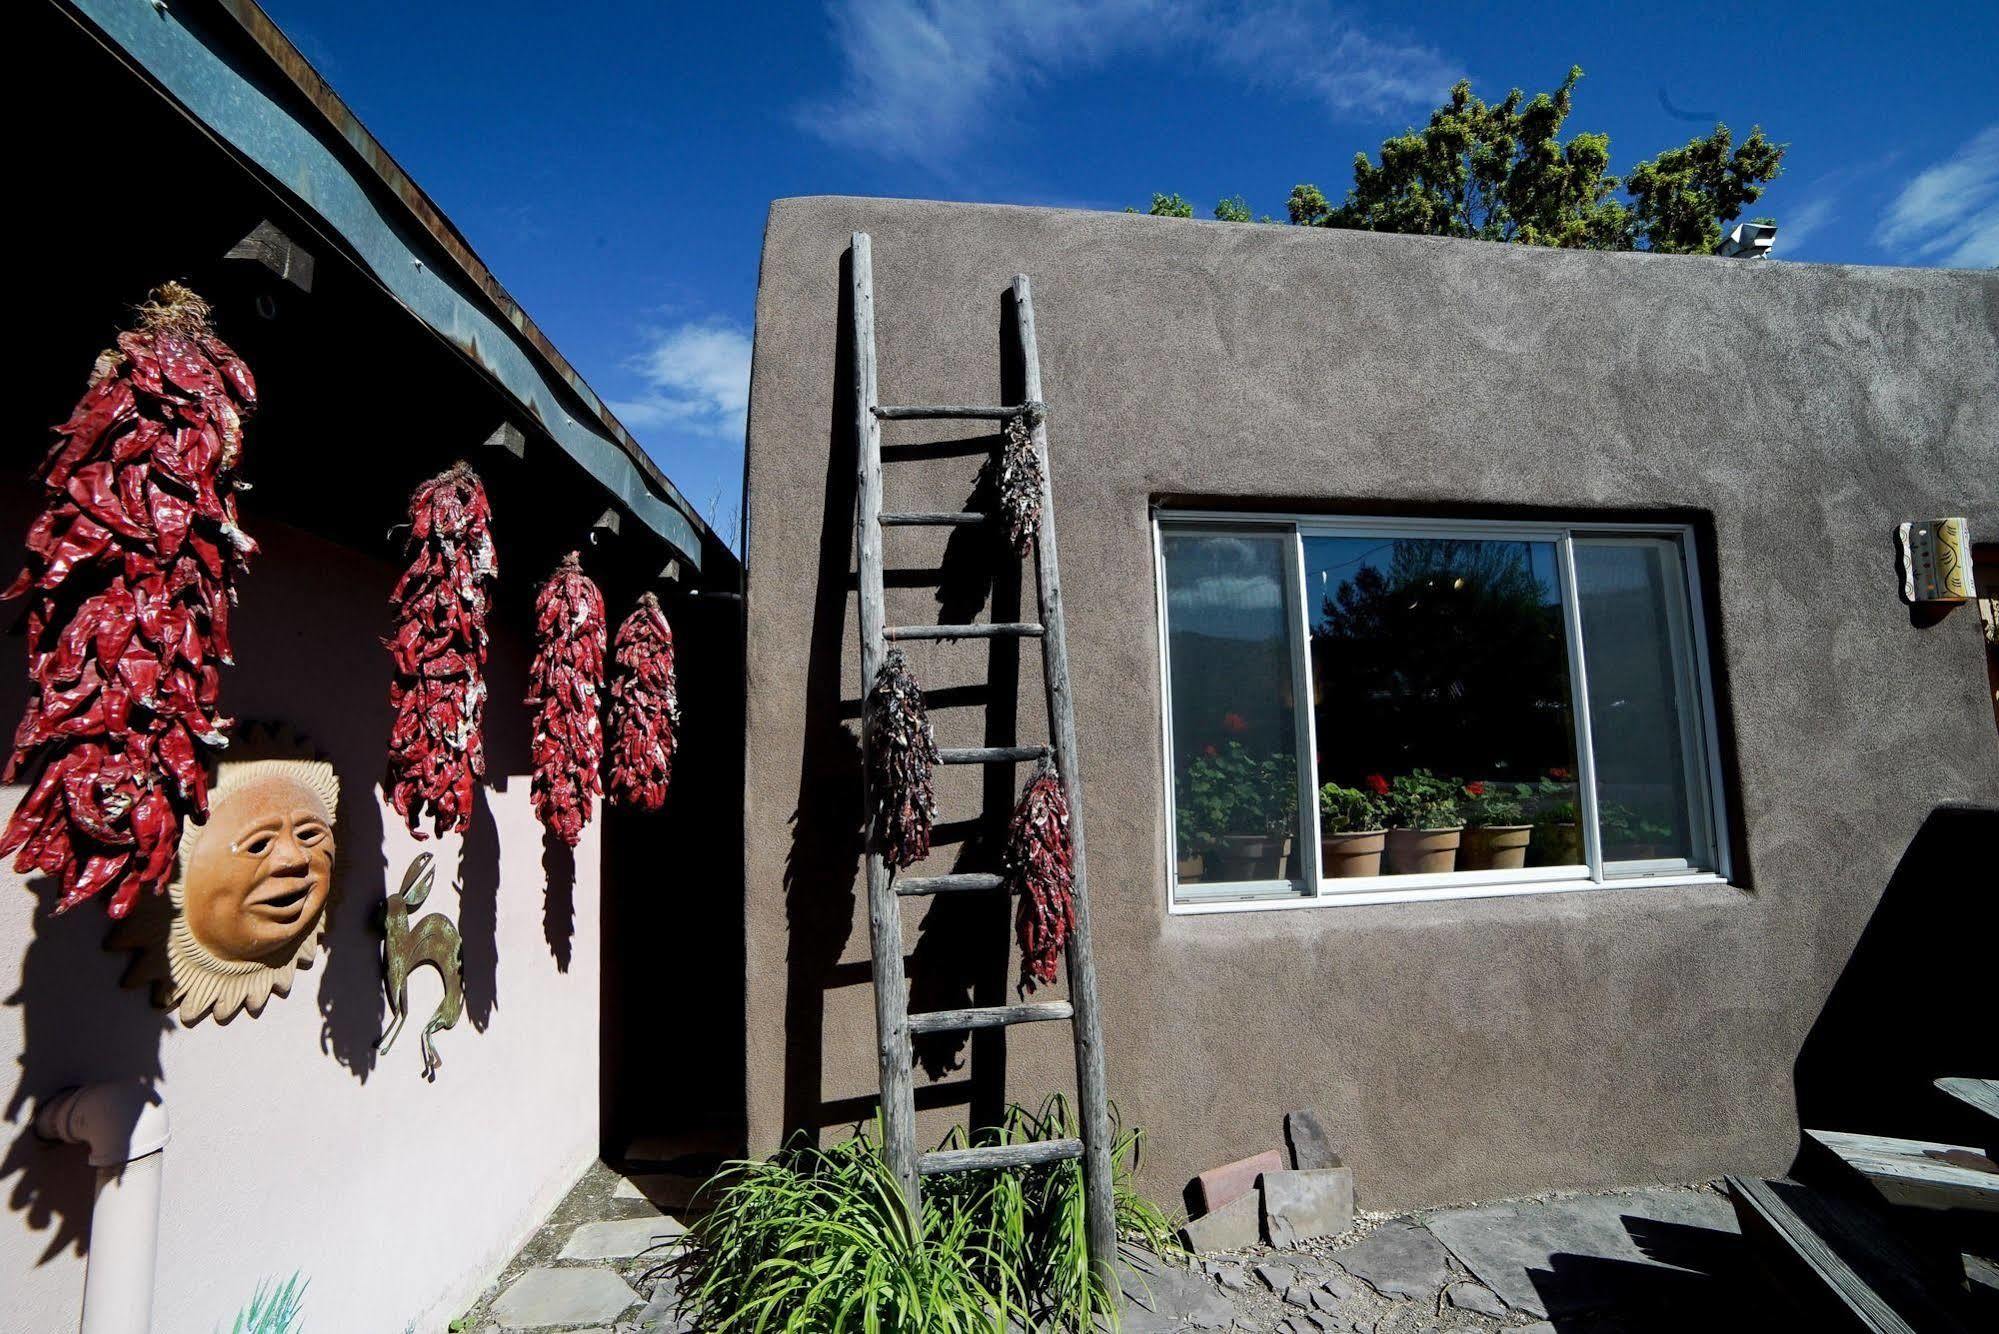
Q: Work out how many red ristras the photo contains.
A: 5